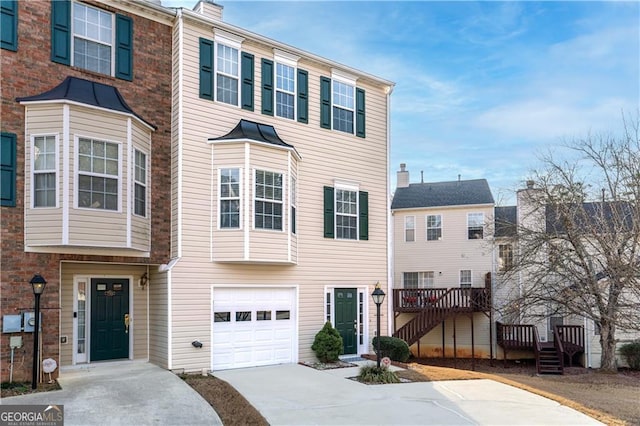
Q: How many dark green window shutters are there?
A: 12